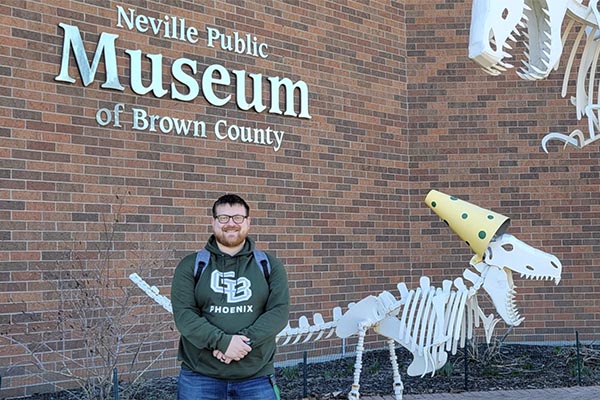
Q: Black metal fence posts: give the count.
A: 4